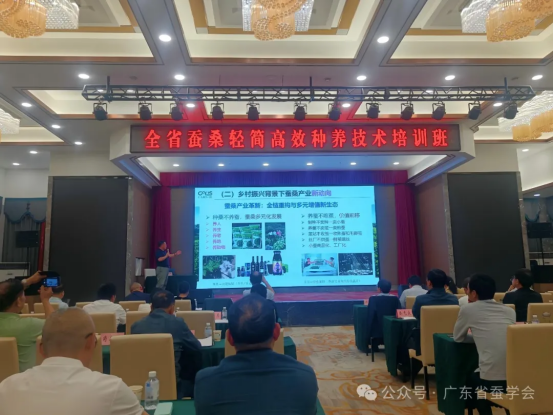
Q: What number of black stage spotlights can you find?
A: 12